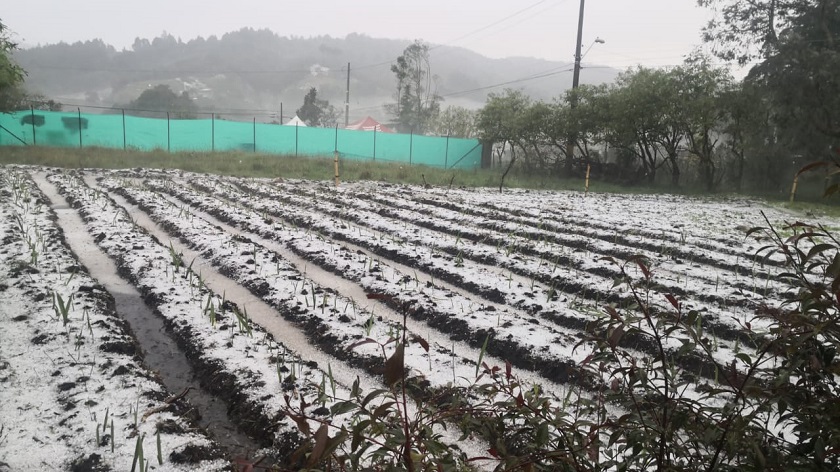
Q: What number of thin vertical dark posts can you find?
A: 11